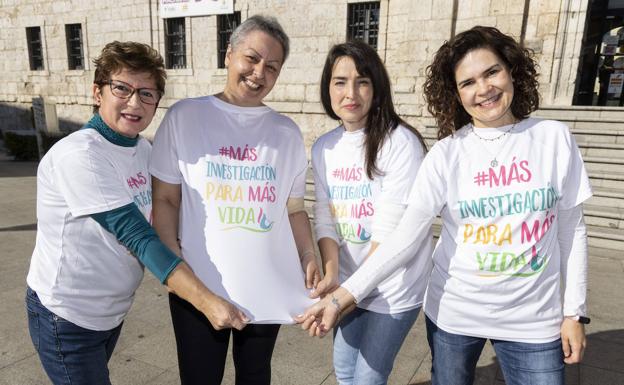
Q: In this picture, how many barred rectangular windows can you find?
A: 5